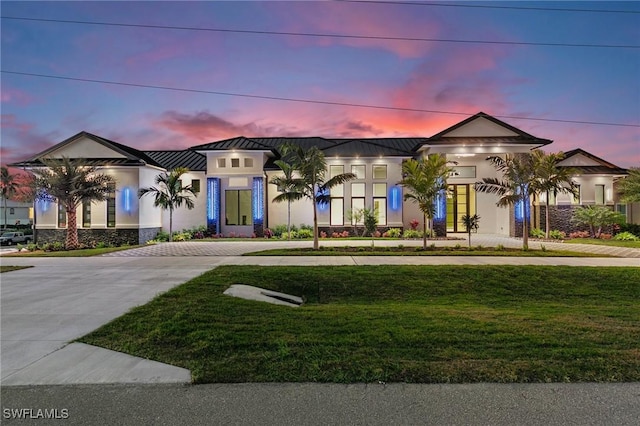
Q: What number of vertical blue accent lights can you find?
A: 8